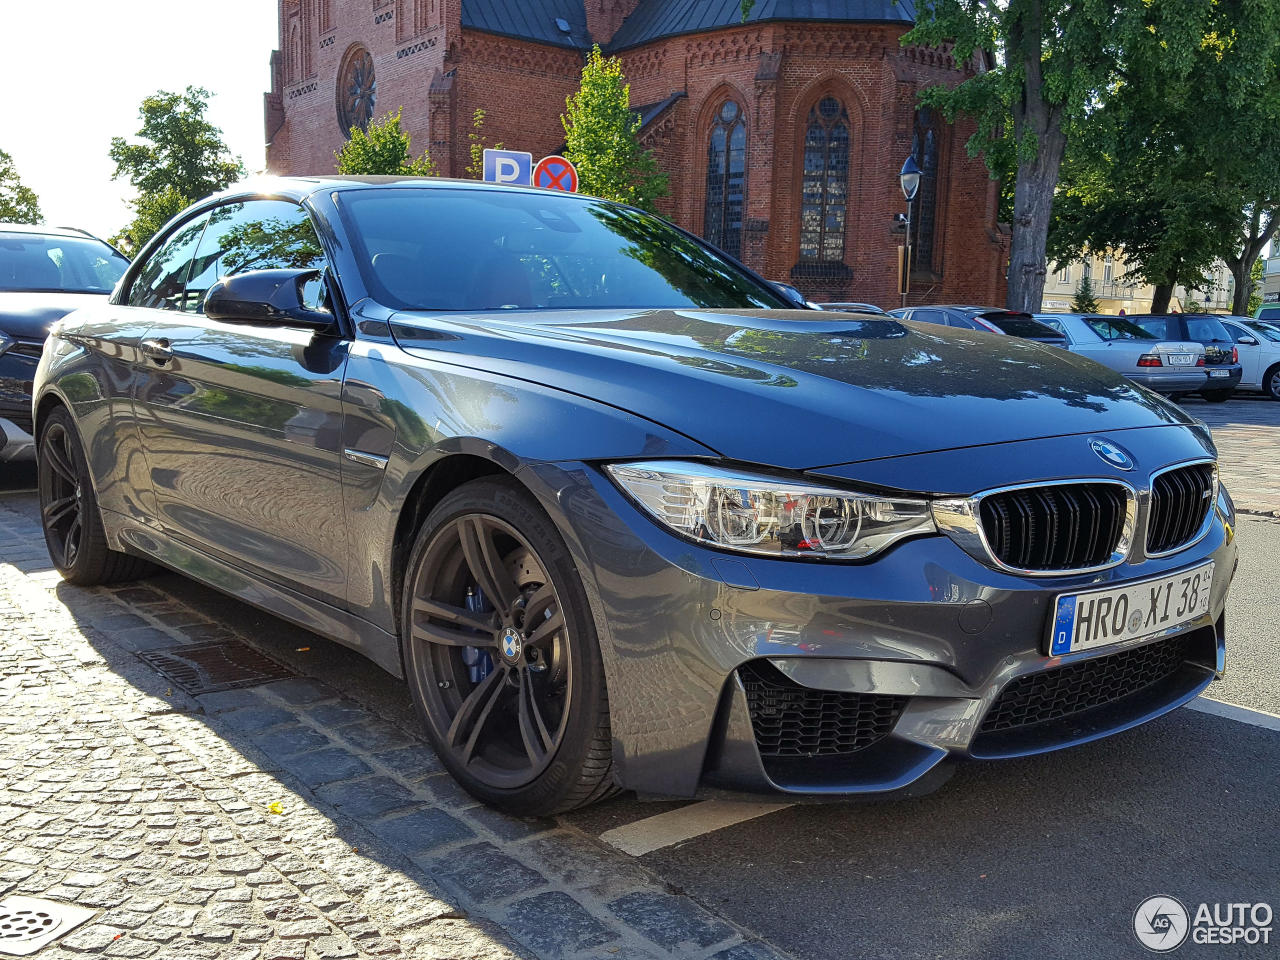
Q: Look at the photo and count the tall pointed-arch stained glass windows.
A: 3